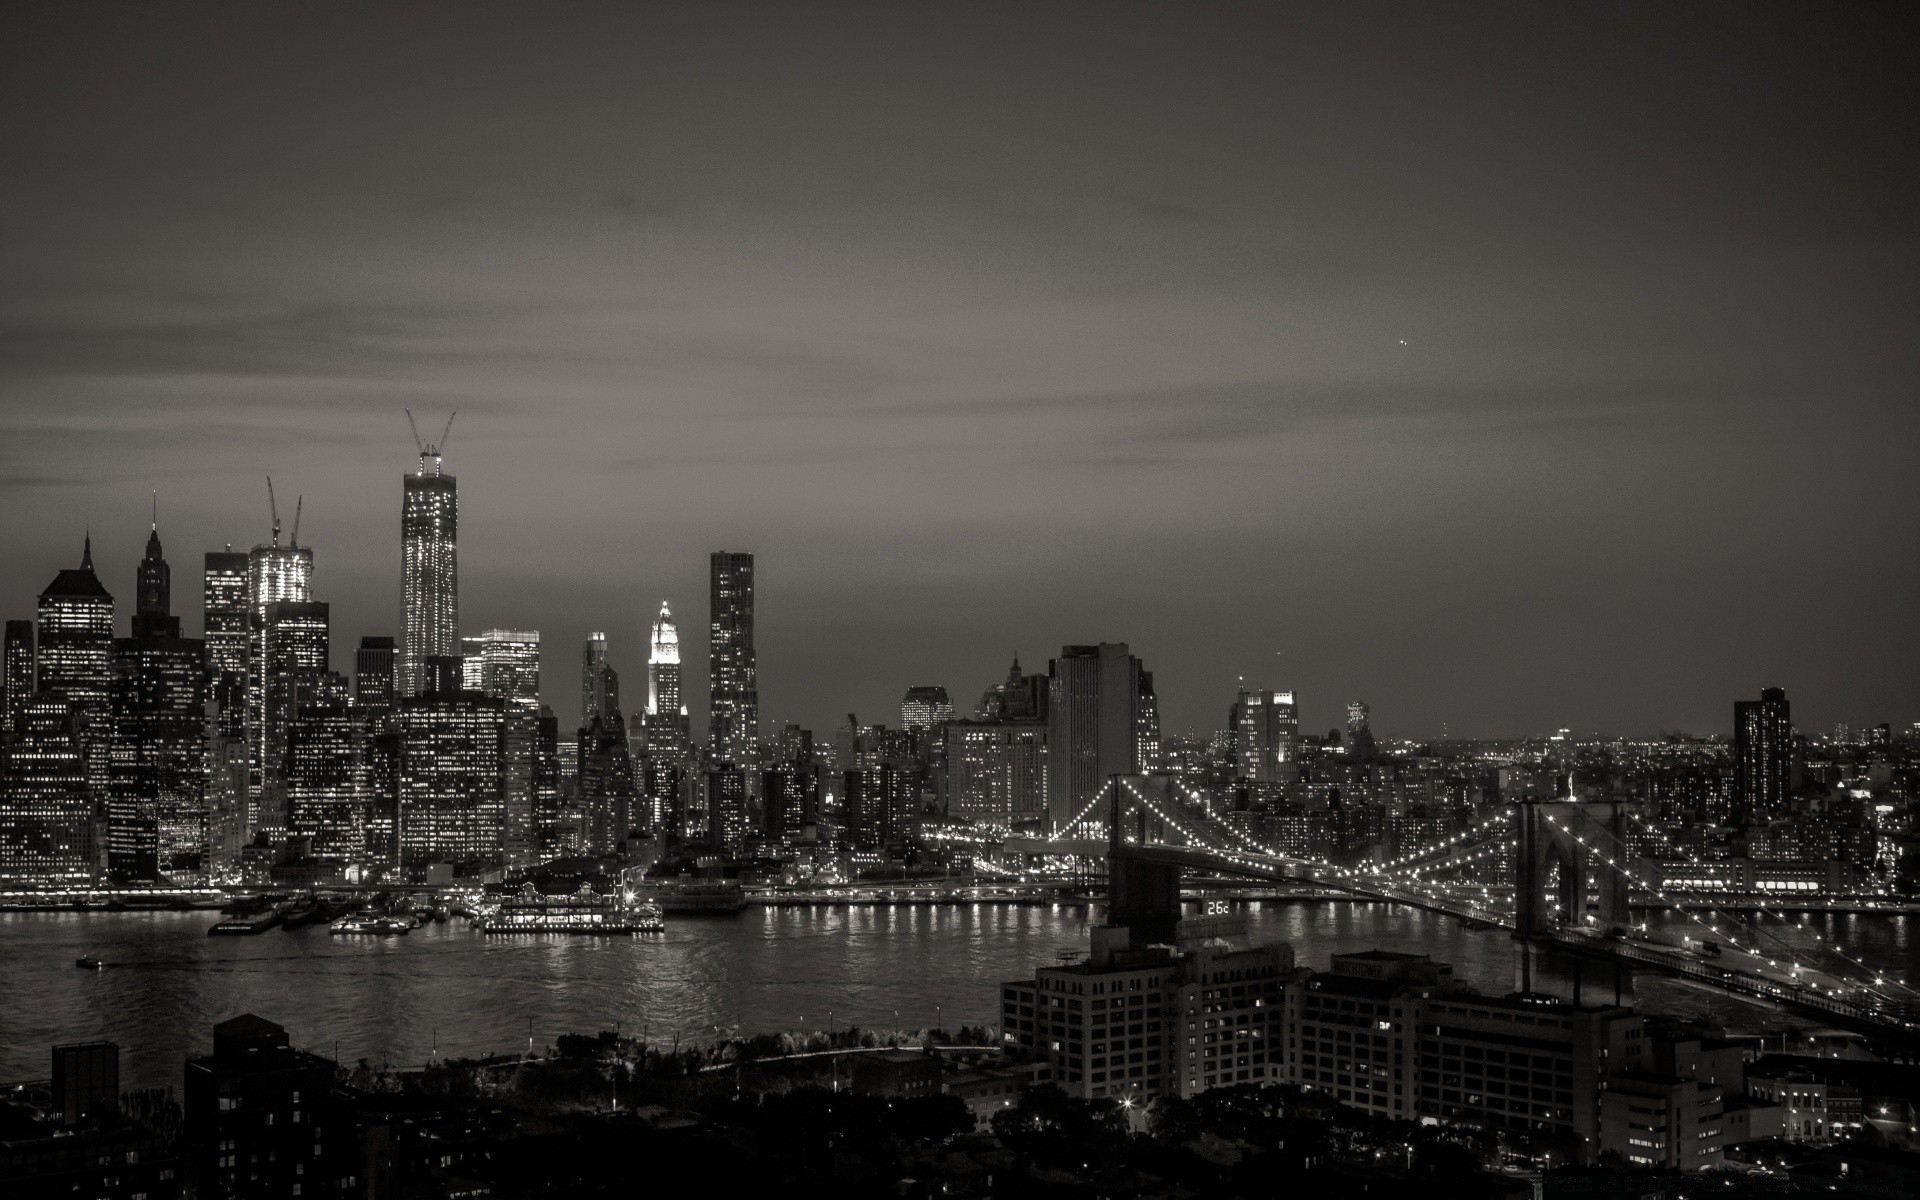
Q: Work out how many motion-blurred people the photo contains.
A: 0